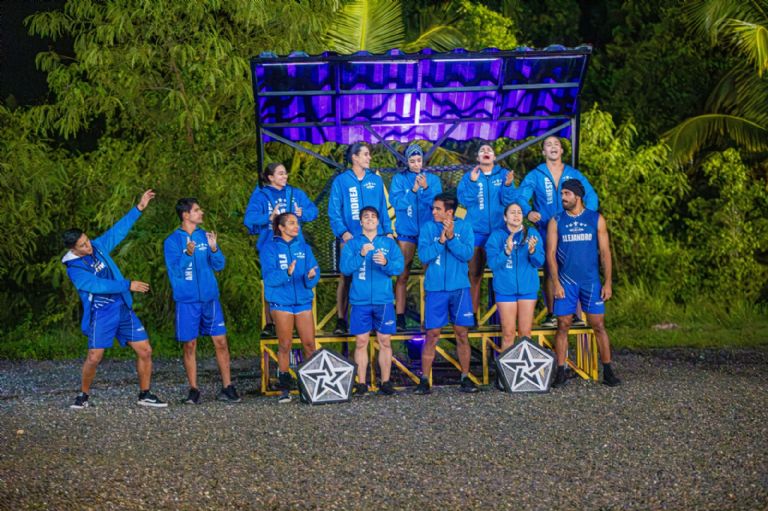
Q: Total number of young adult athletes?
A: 12